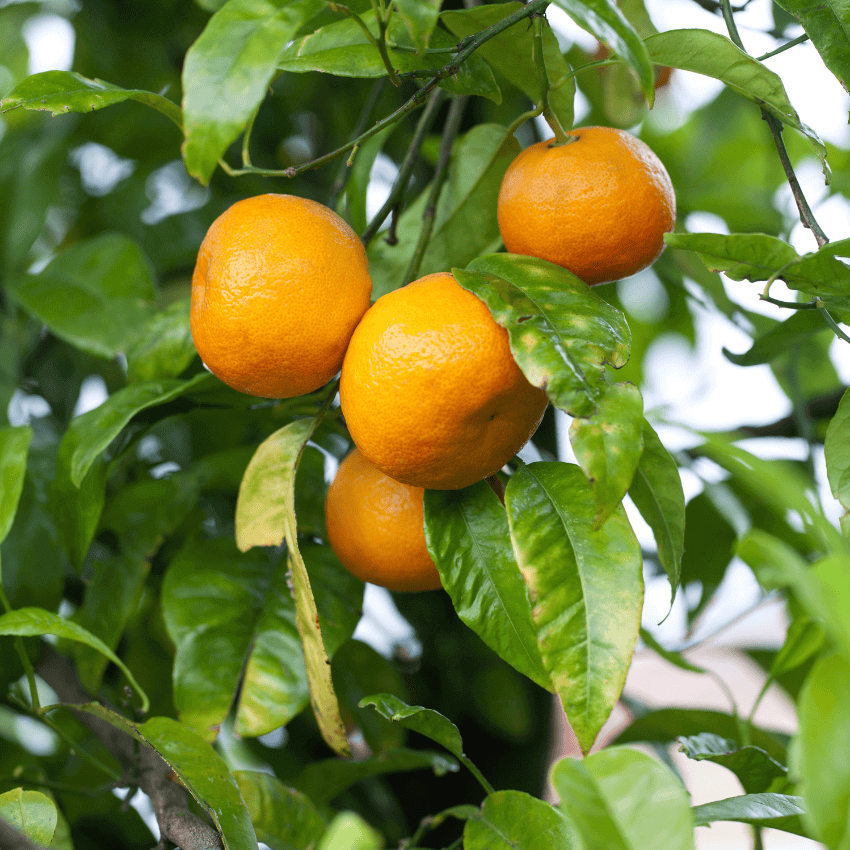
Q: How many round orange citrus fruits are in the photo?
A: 4